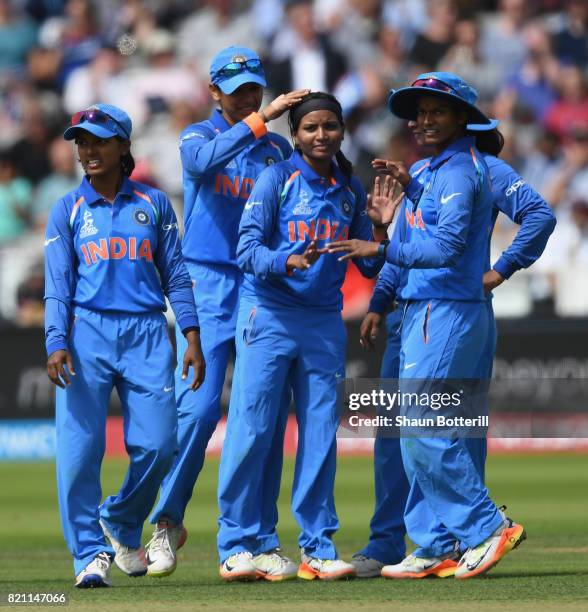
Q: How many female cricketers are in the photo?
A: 5